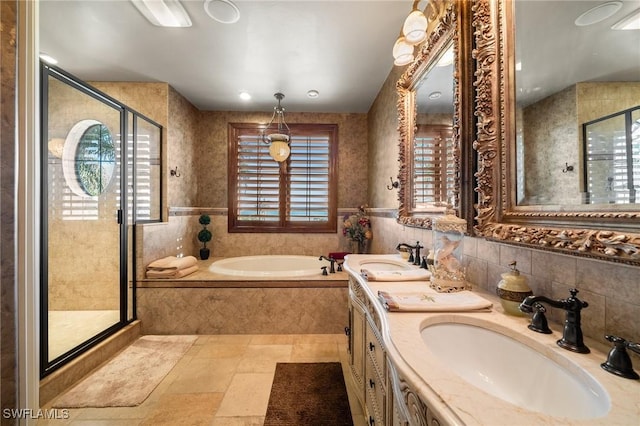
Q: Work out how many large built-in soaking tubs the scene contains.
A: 1